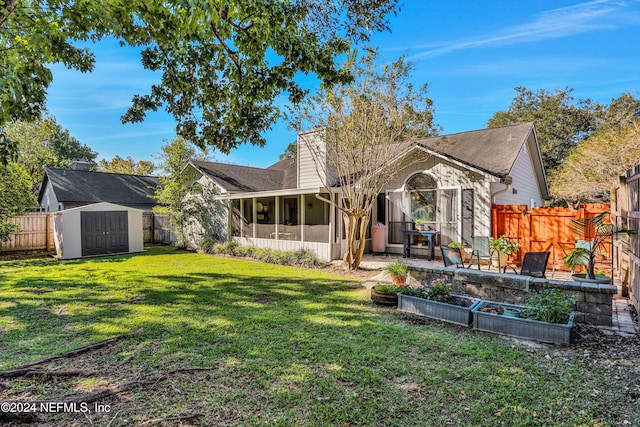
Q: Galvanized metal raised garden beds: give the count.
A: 2